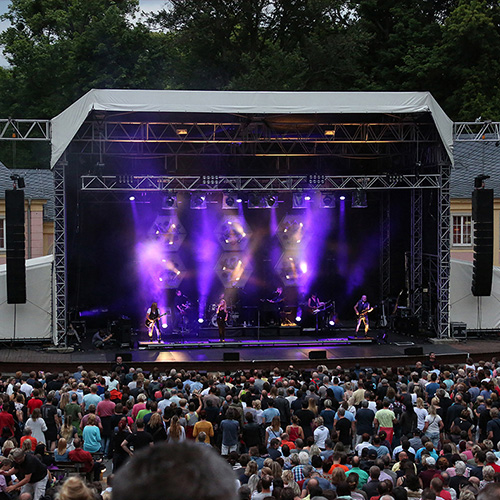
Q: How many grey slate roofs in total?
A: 2